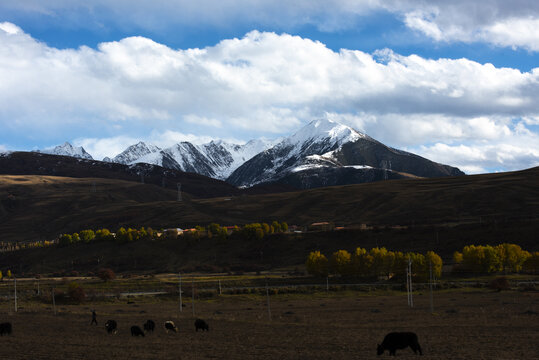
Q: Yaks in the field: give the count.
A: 7